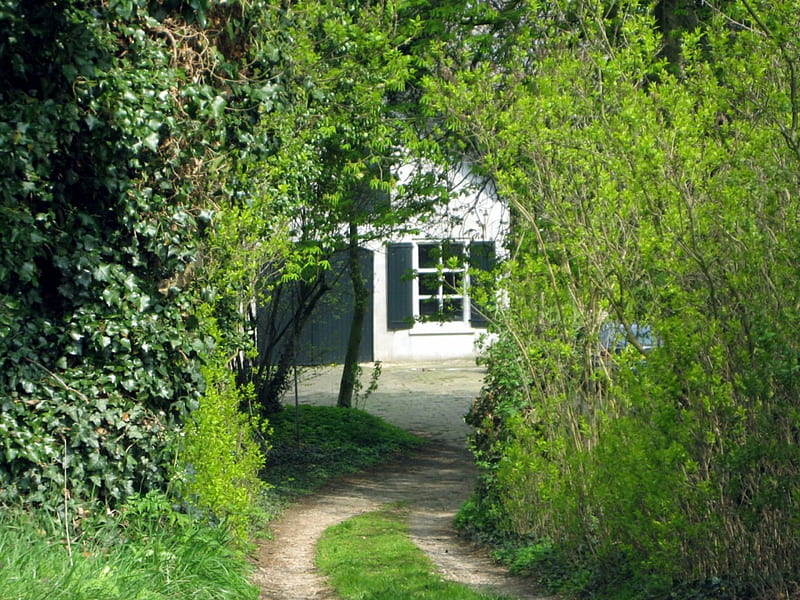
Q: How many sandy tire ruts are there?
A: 2